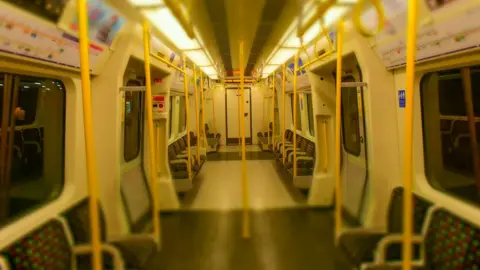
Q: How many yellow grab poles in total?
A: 11